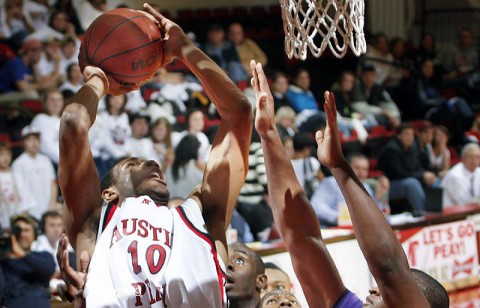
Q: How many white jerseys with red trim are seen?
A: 1